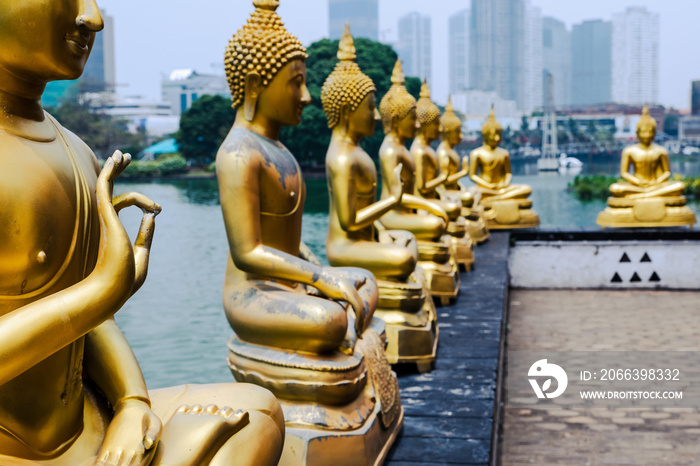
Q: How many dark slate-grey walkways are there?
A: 1